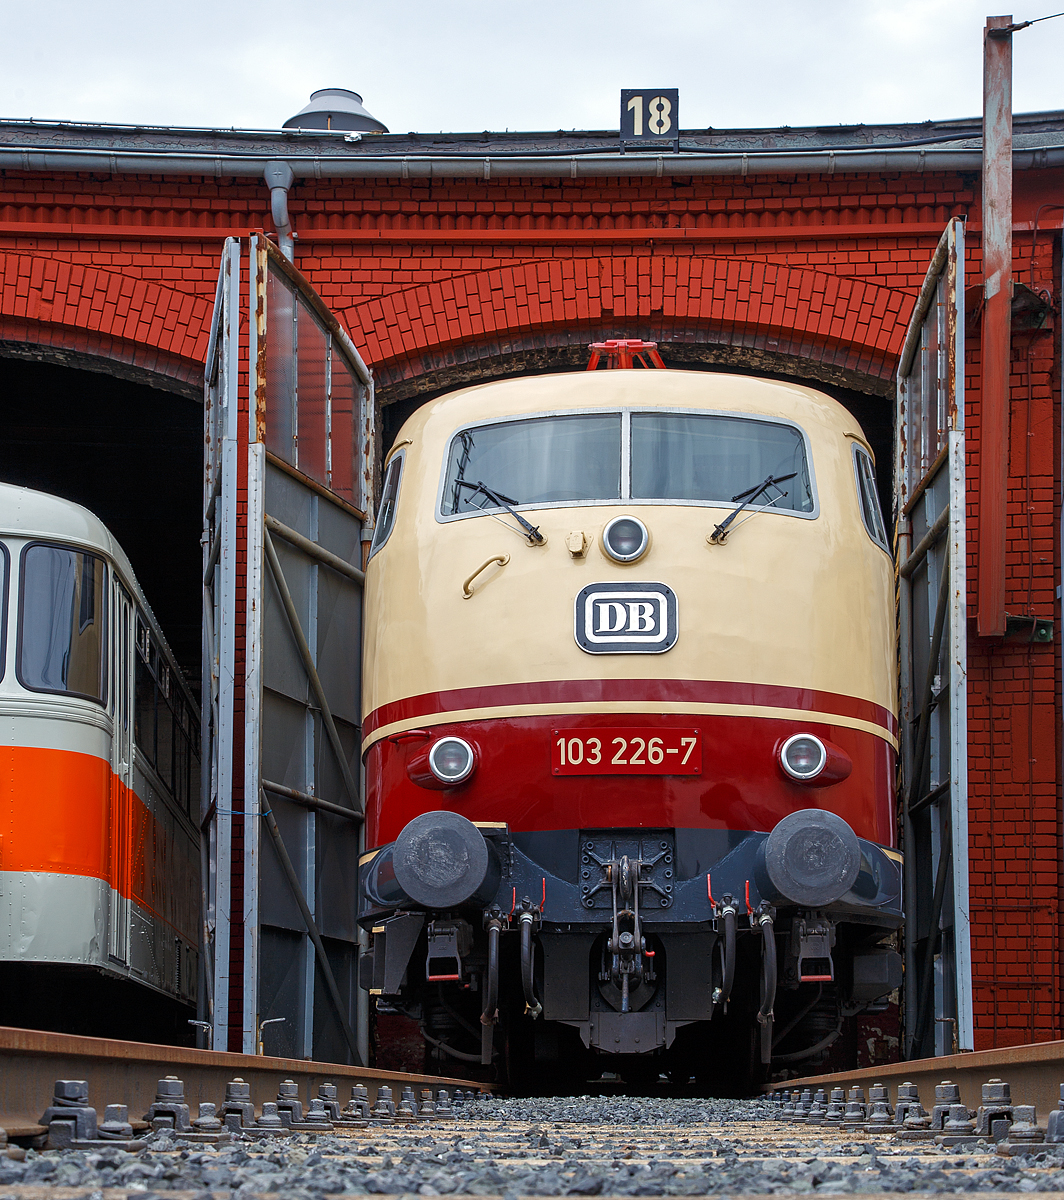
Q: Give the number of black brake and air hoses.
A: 4